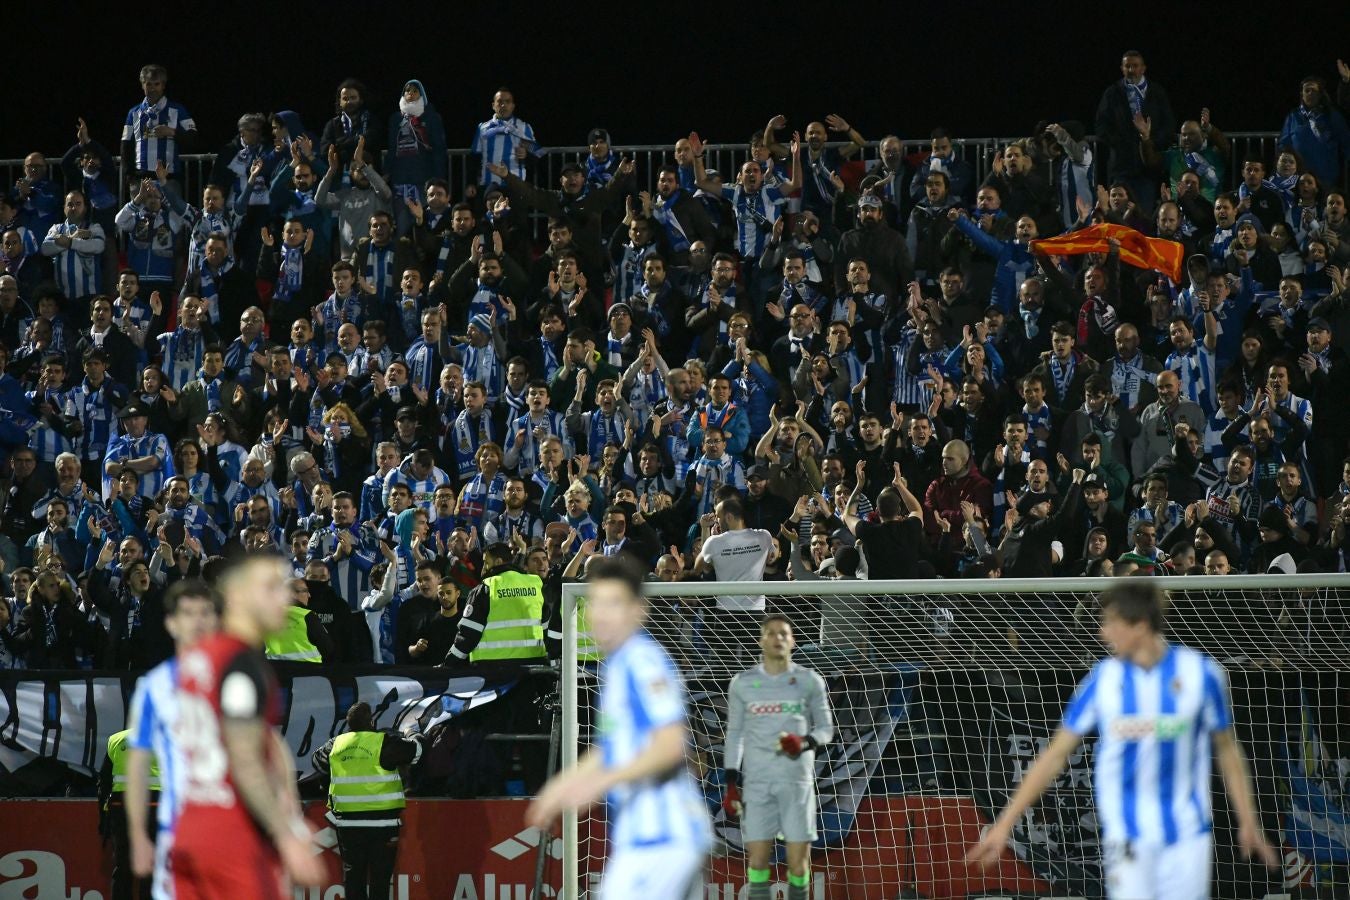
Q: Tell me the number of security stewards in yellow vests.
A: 5